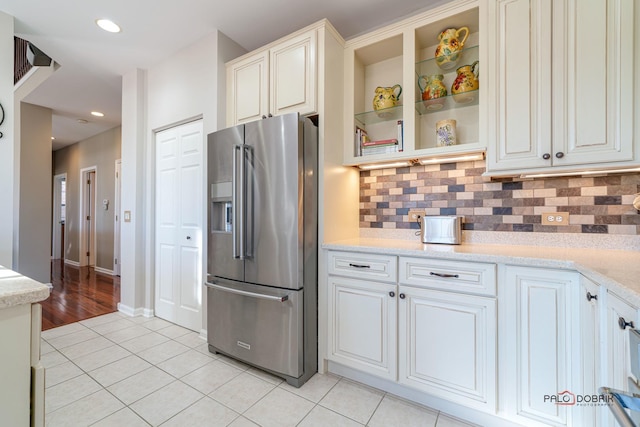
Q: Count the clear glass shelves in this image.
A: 3